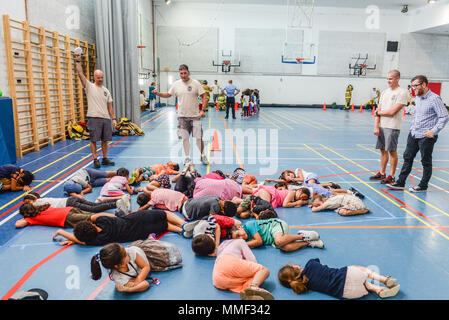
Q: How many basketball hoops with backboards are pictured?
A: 3